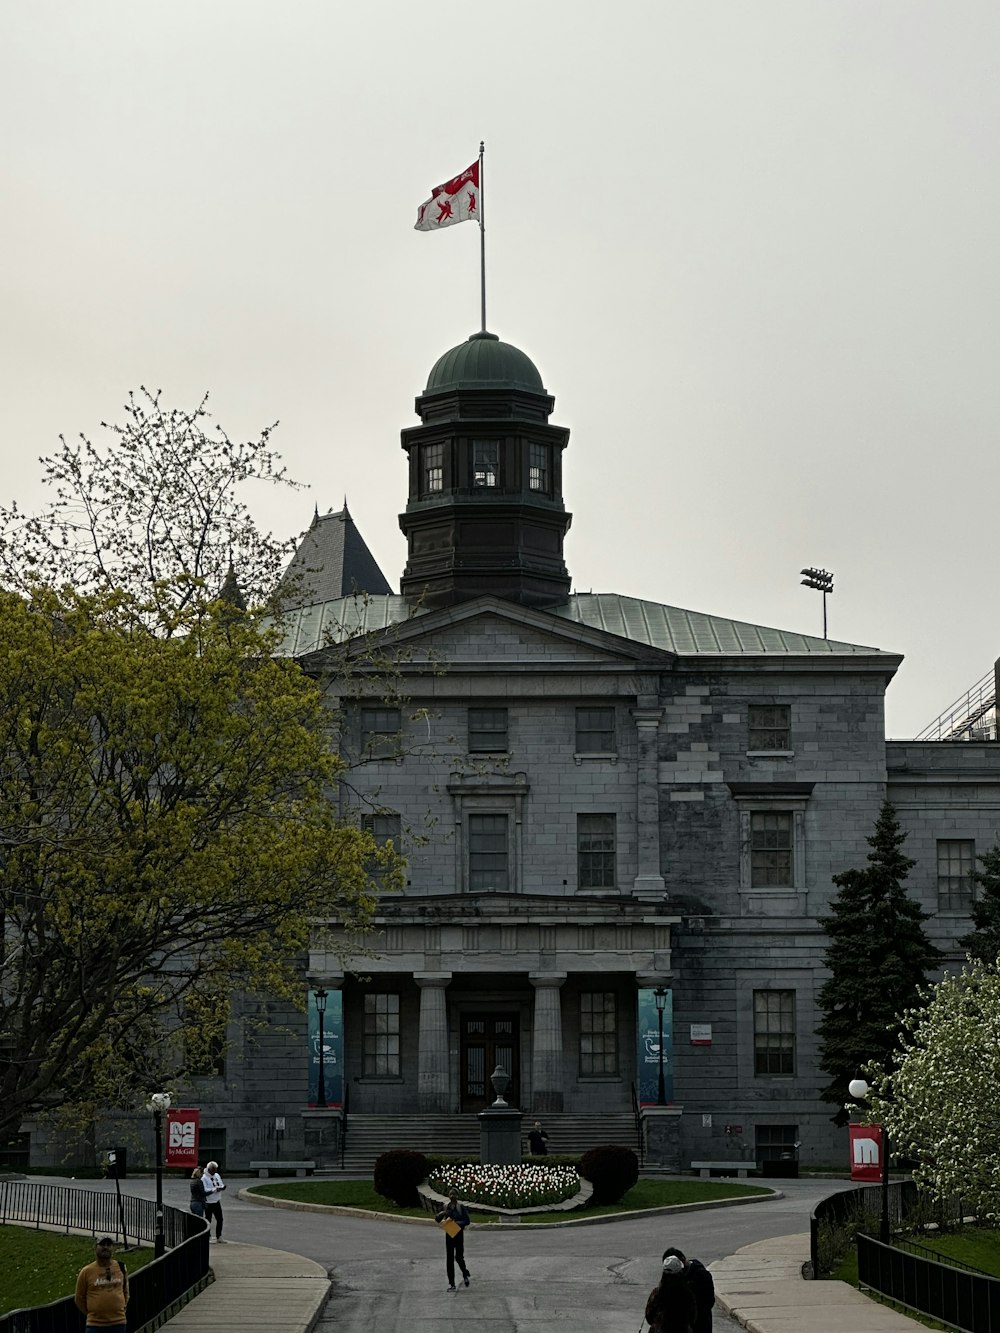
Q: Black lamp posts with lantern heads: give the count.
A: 2